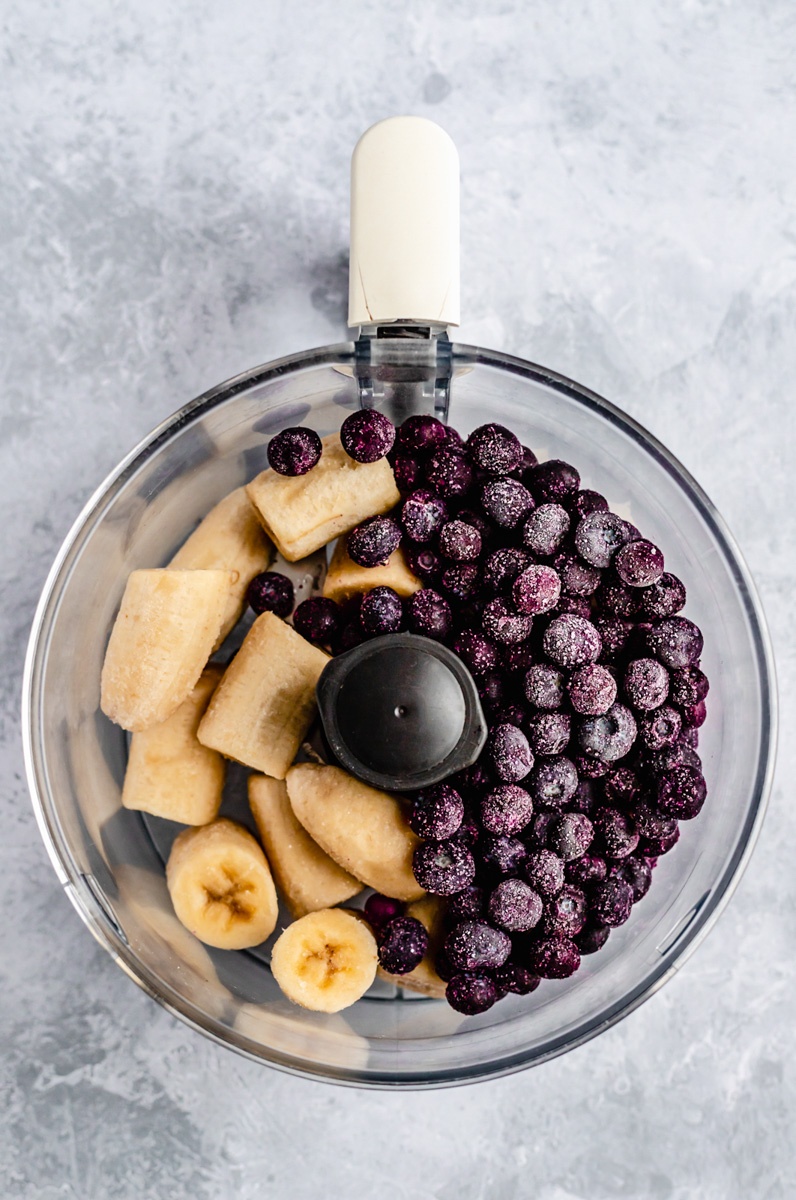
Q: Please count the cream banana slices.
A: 11